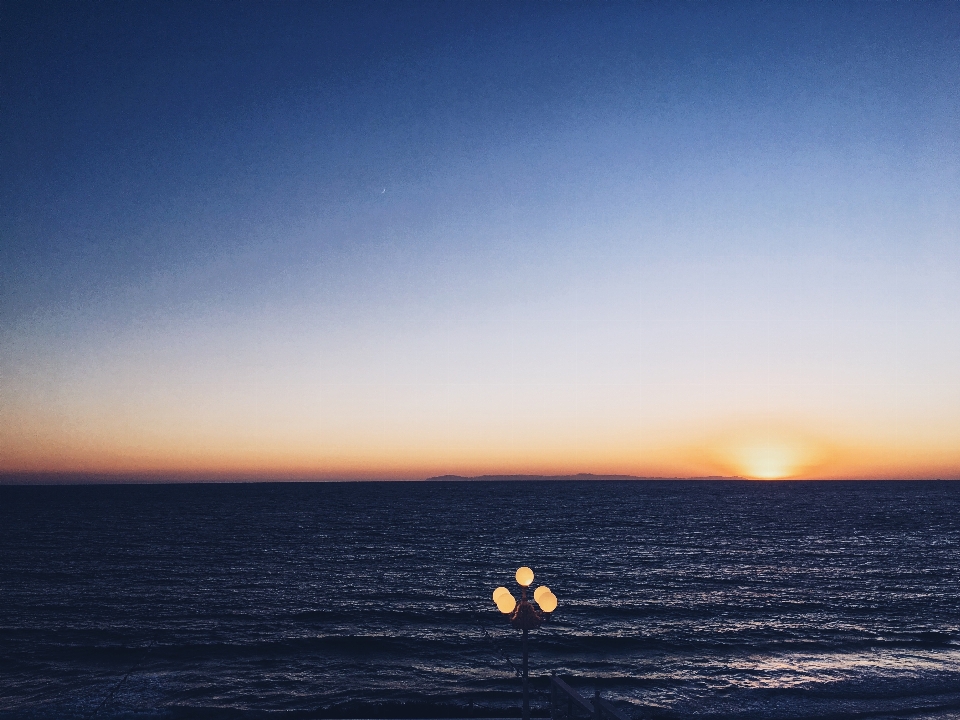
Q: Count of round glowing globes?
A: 5